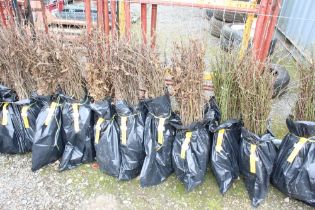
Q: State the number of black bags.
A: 11